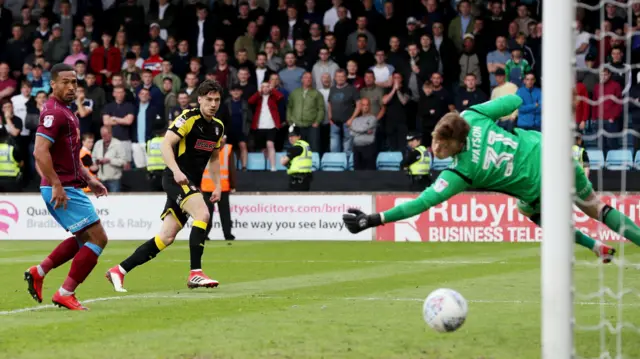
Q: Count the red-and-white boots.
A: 2